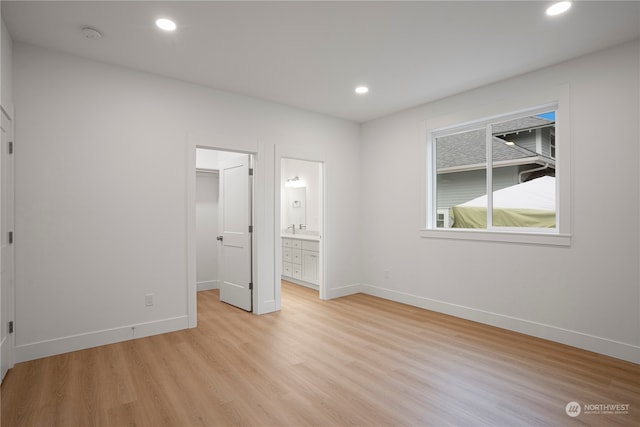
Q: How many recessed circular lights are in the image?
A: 3